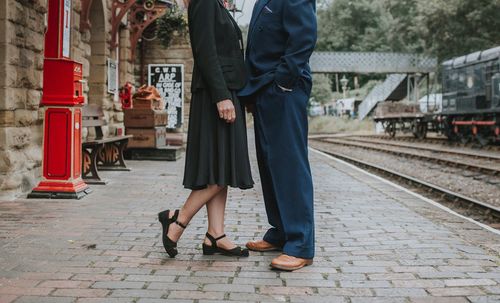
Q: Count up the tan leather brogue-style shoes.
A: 2